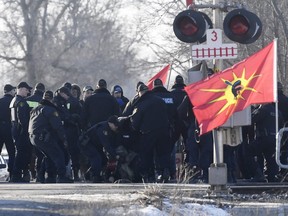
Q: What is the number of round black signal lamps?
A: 2